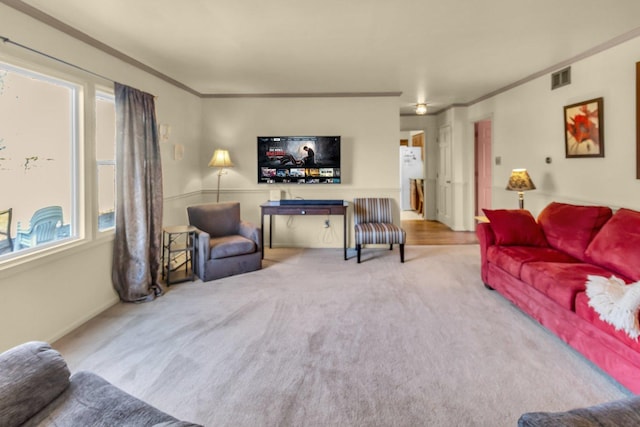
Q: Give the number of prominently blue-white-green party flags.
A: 0